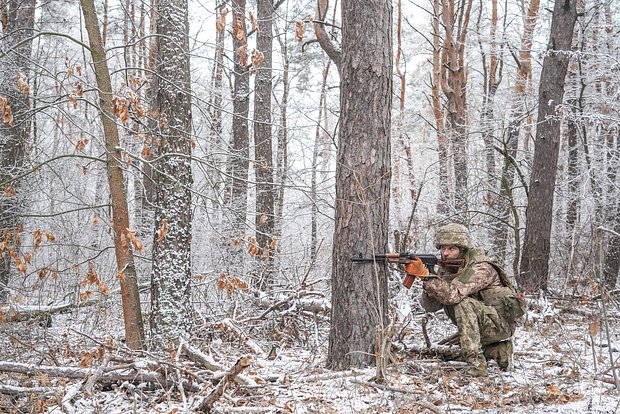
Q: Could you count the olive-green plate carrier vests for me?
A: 1